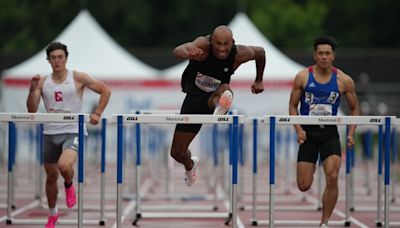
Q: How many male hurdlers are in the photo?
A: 3